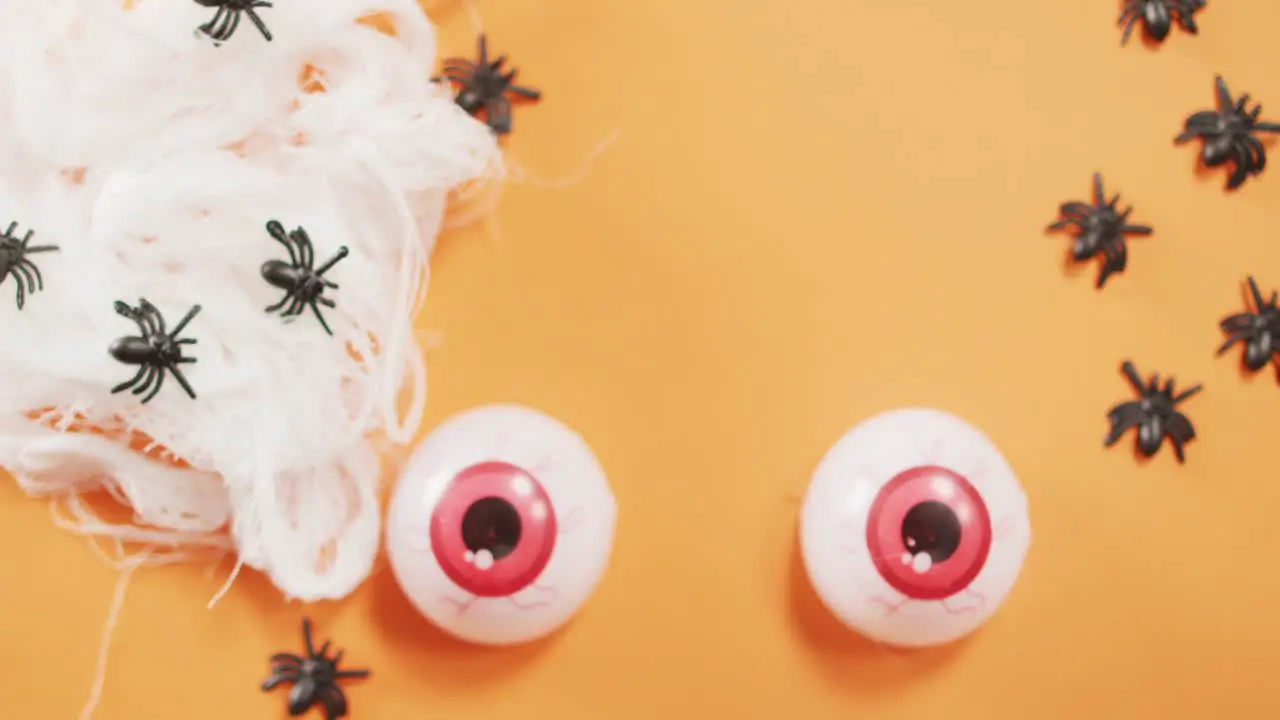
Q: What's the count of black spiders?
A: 11